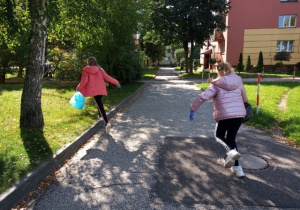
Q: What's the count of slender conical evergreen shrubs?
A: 3